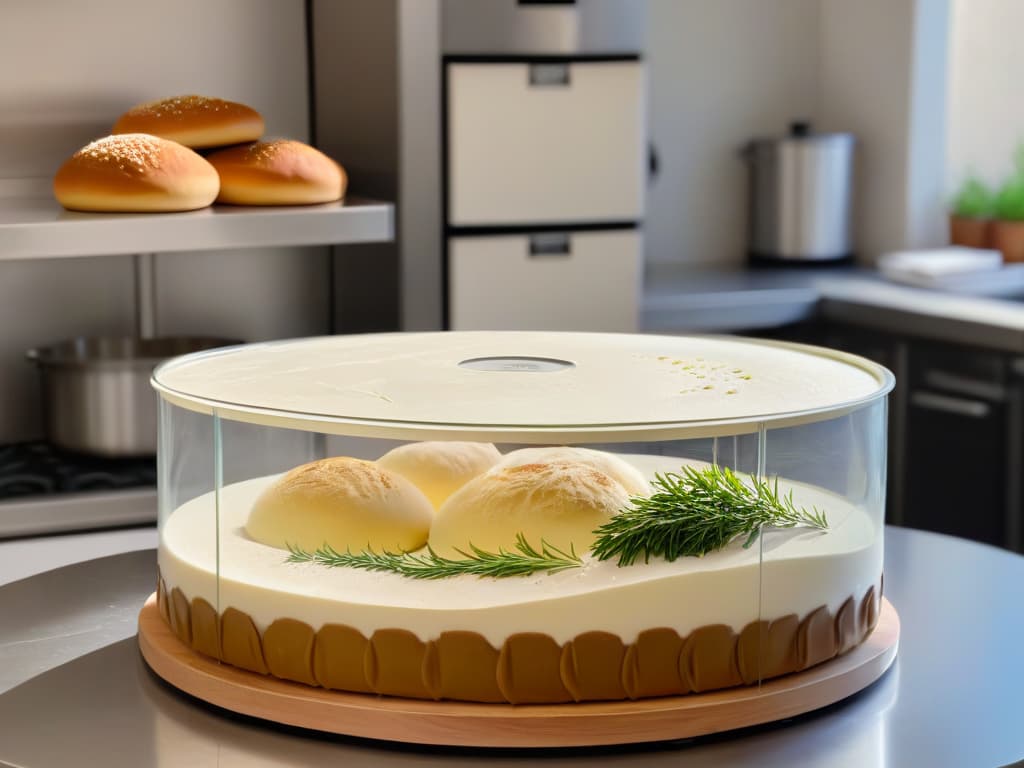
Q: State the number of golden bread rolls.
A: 3